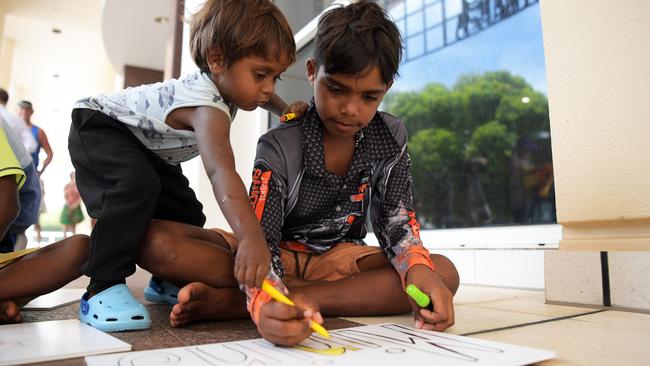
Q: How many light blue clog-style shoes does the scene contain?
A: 2